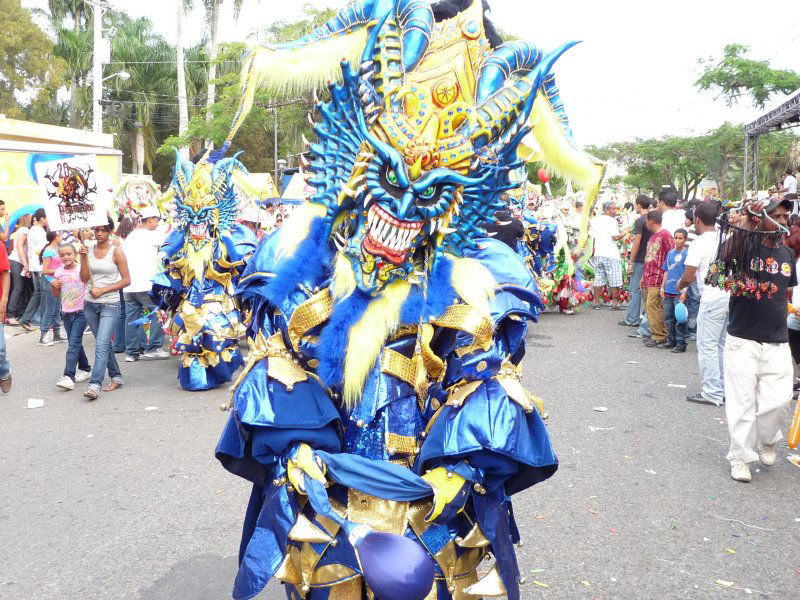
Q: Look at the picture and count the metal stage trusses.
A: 1